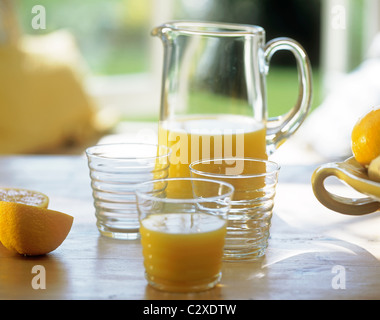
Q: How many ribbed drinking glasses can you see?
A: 3